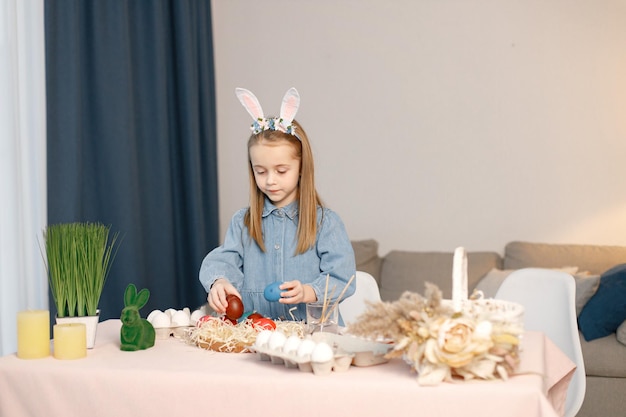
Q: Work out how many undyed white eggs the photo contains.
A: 10